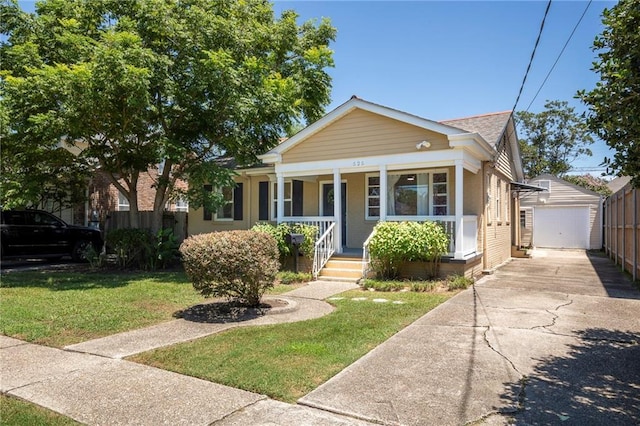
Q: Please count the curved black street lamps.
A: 0